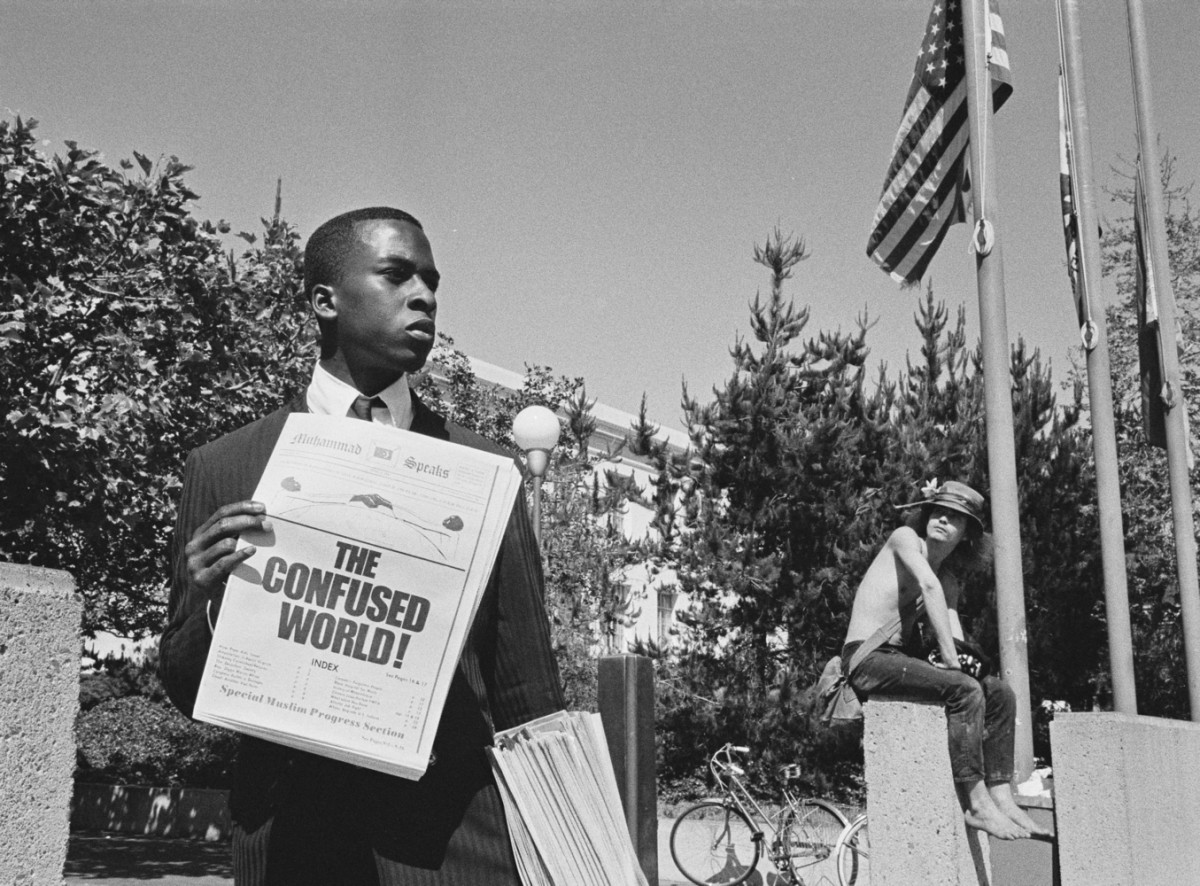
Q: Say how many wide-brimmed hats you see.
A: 1